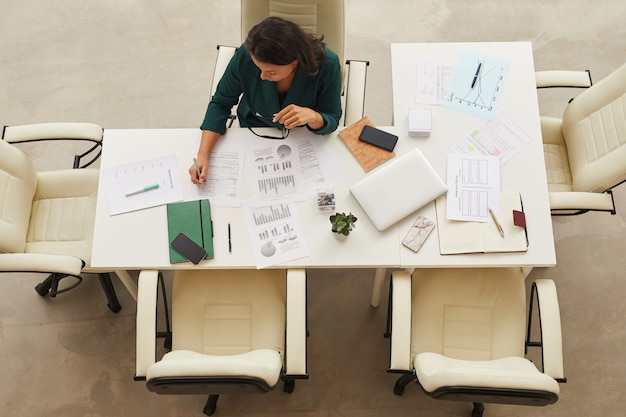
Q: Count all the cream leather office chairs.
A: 5